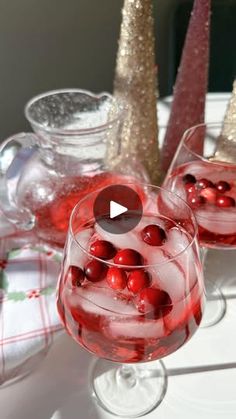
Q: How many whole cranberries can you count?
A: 15